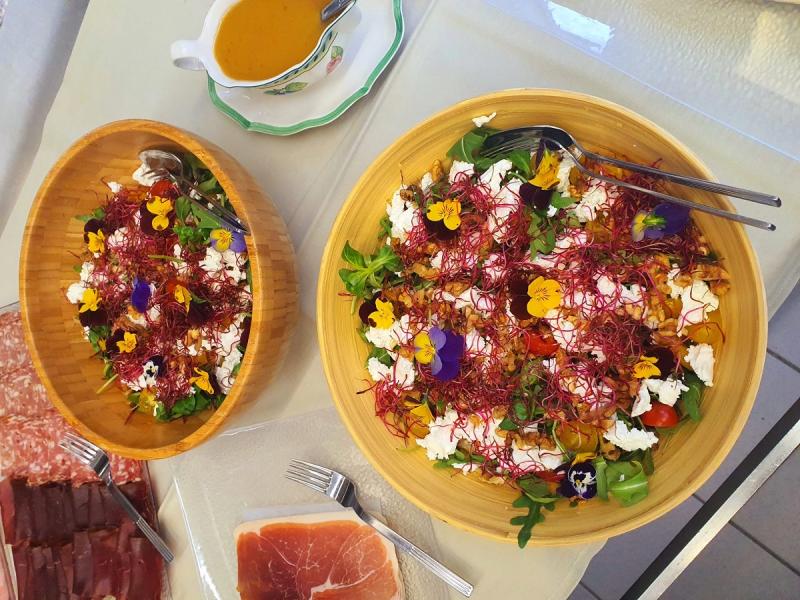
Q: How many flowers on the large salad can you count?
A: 9